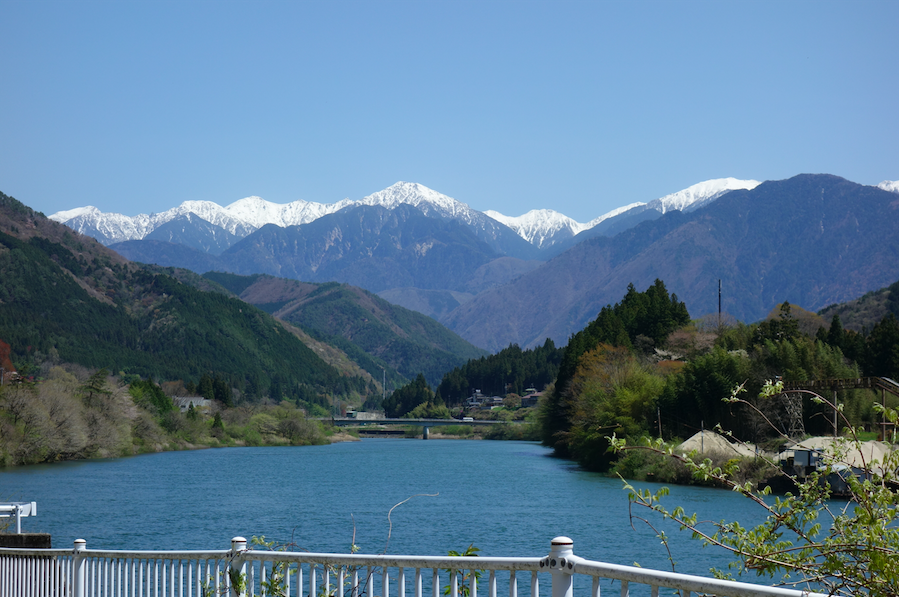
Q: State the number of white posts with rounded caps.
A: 3